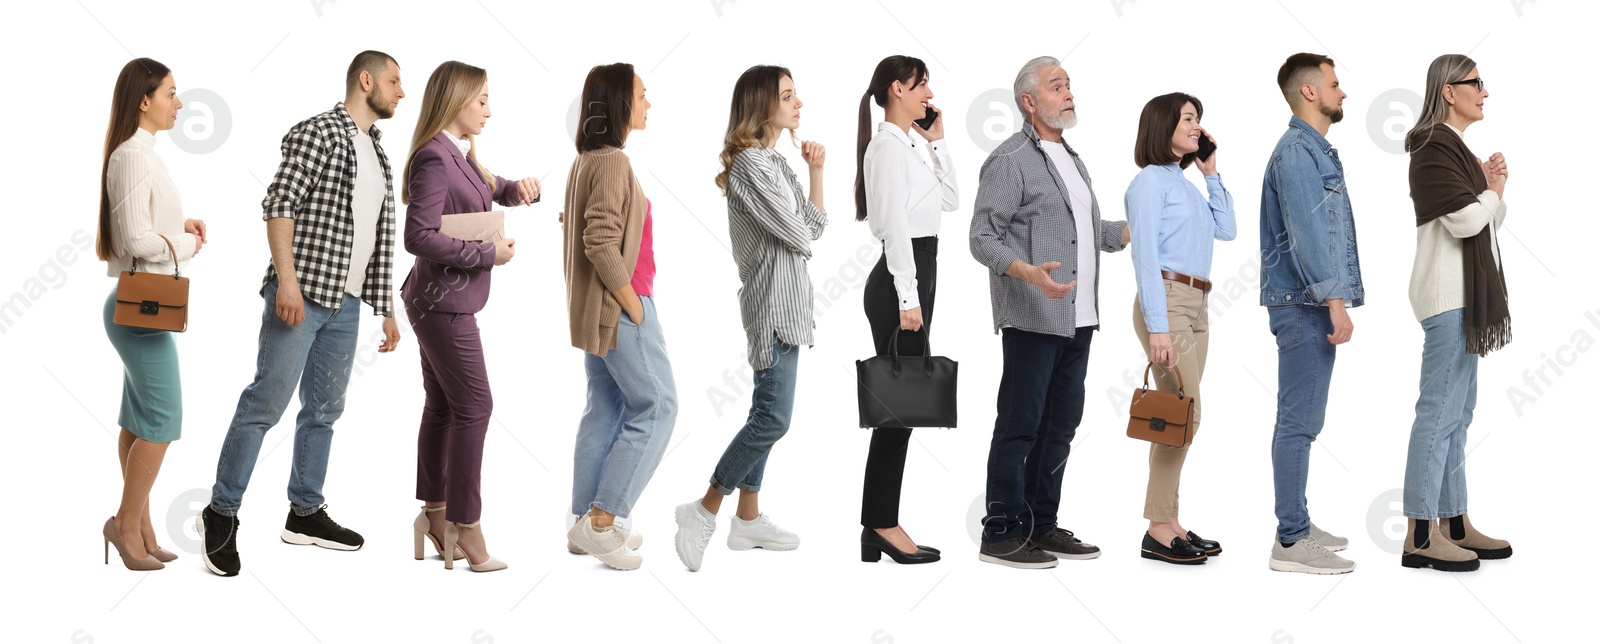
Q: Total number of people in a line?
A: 10